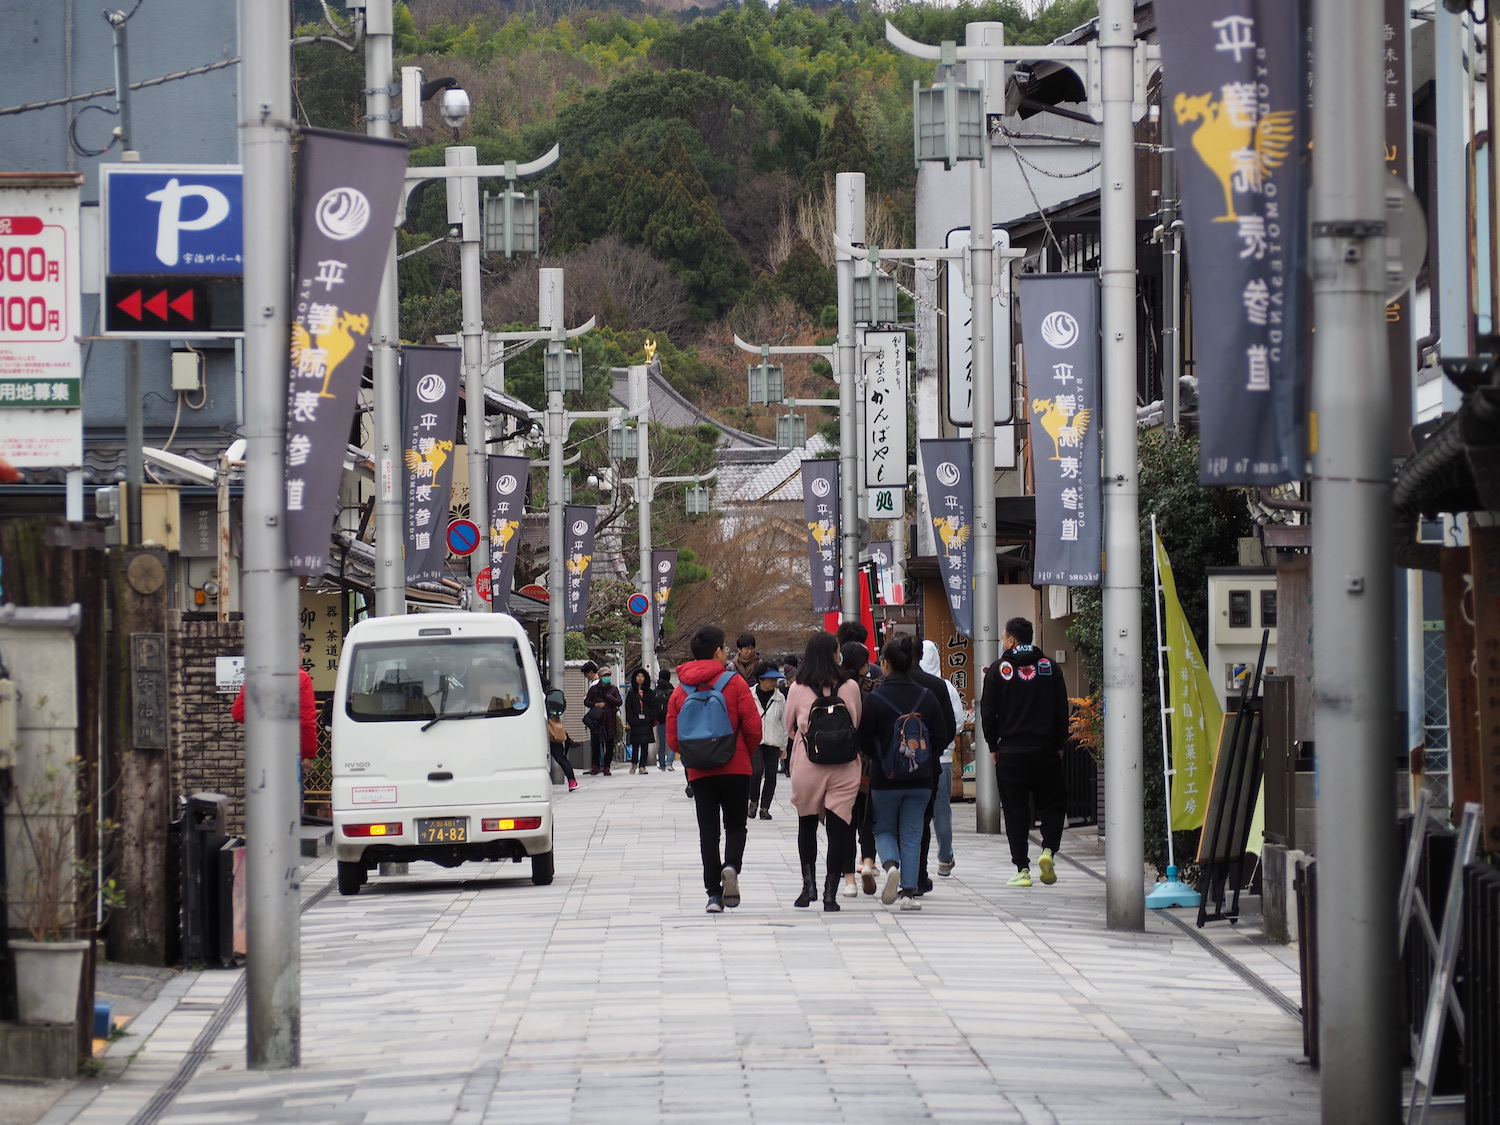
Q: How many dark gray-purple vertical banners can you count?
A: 10